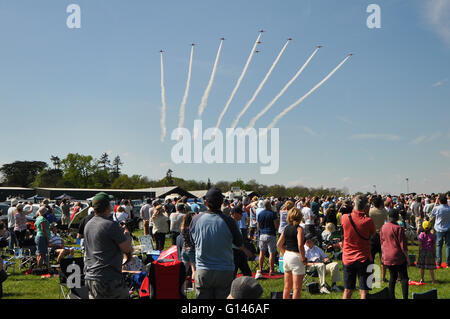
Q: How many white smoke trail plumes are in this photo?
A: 7